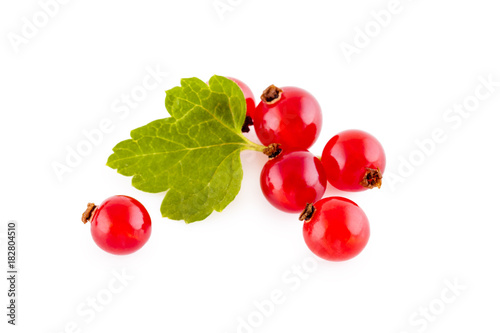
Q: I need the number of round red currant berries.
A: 6